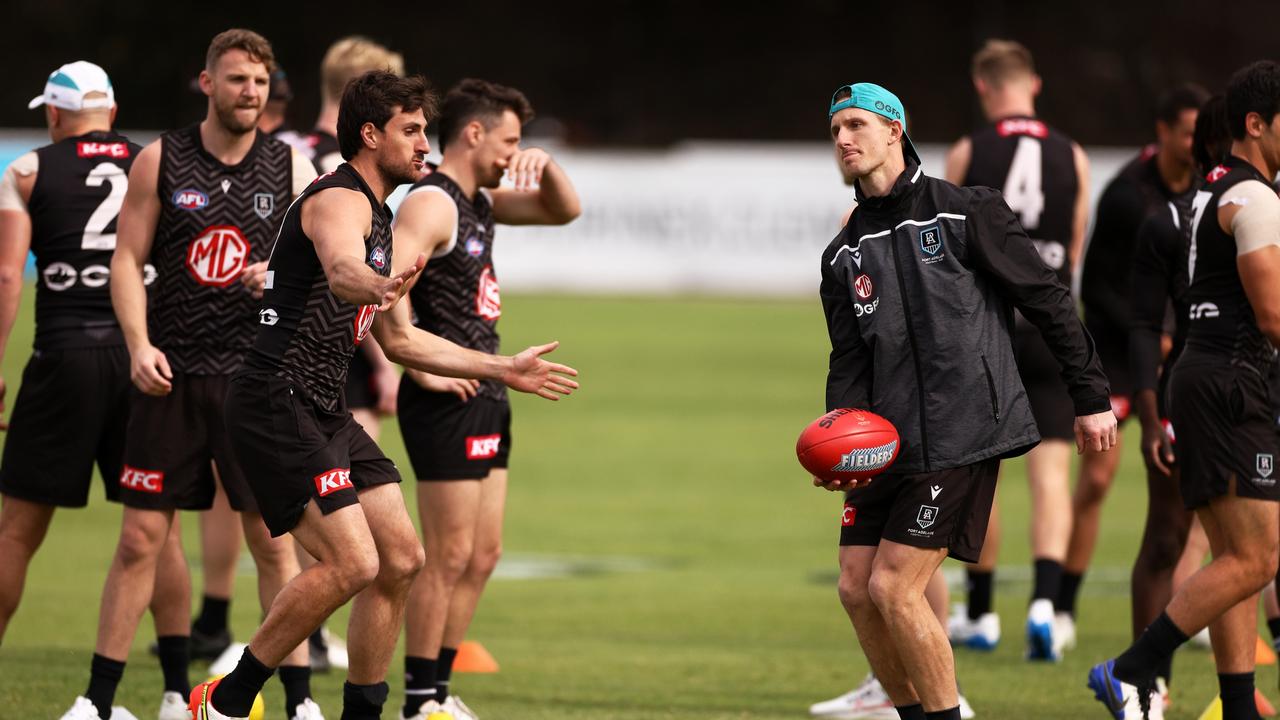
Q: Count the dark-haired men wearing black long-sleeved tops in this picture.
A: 2